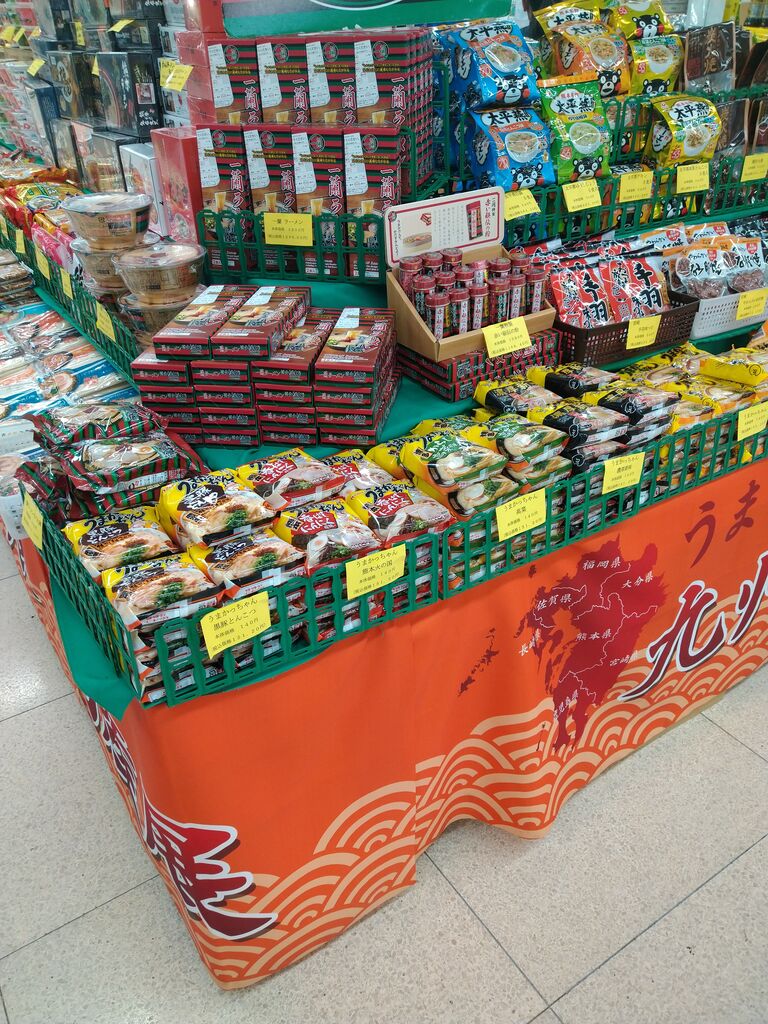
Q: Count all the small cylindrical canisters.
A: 15